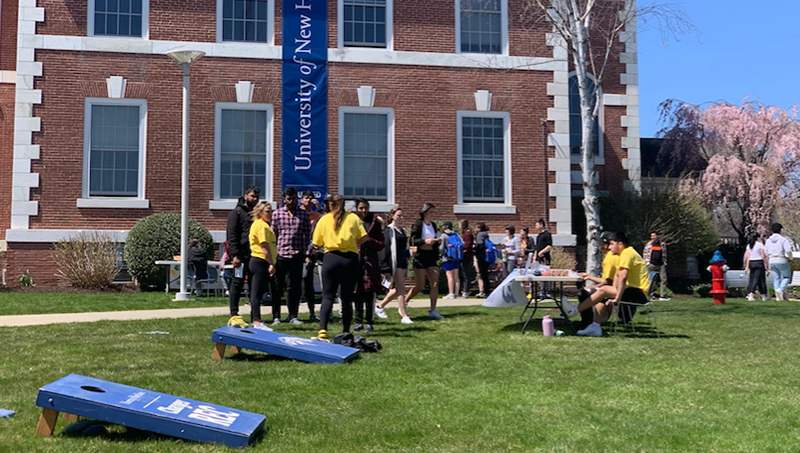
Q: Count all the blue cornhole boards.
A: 2